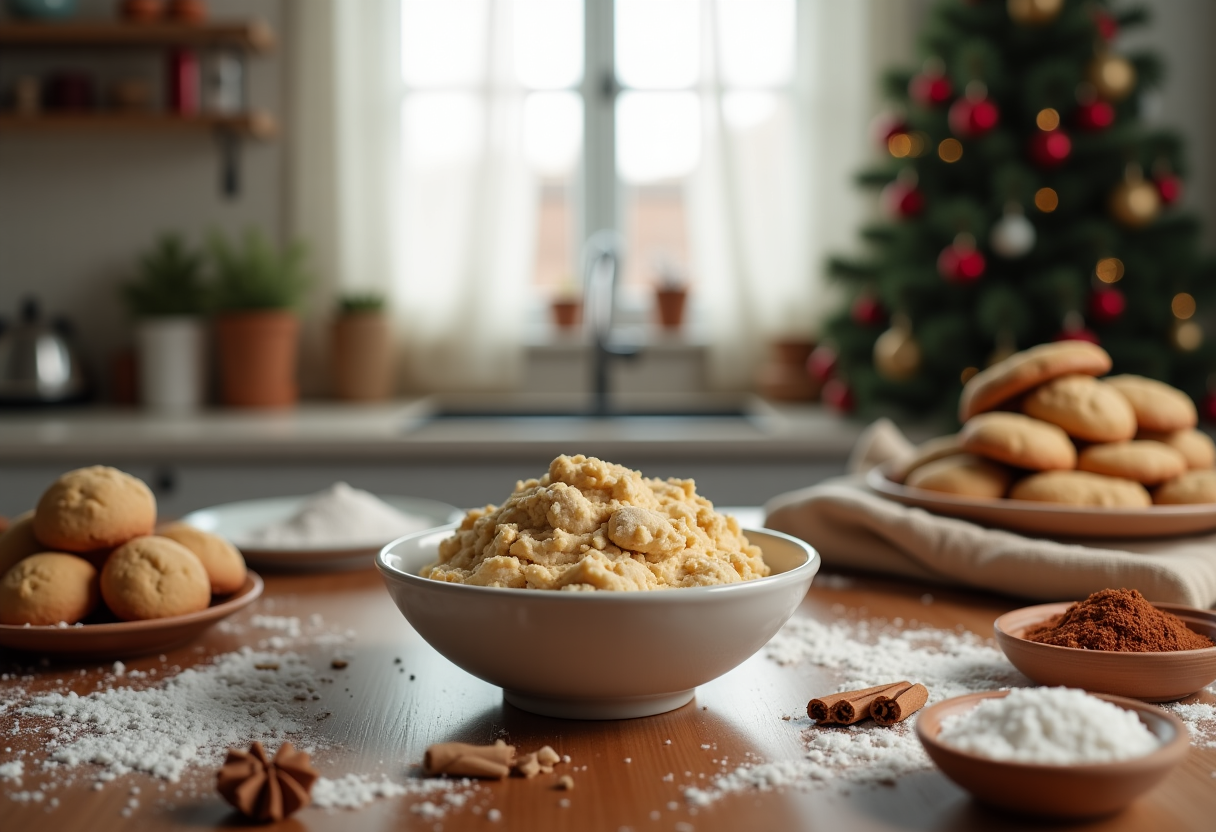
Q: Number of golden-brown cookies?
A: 15